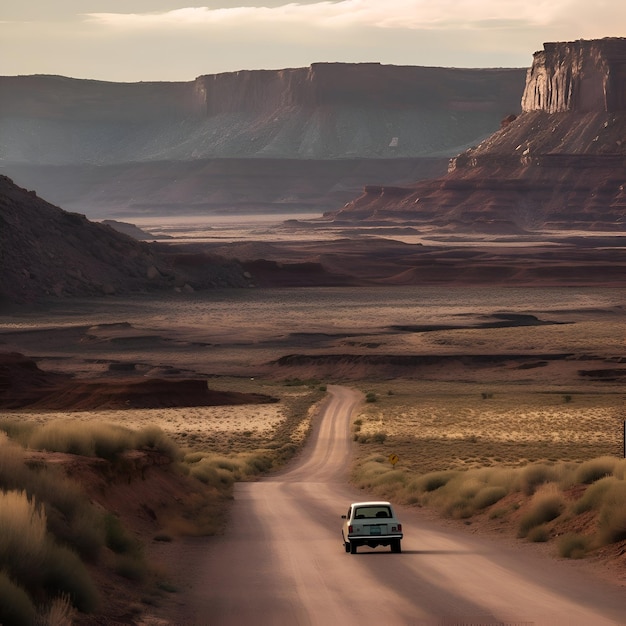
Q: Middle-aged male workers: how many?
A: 0